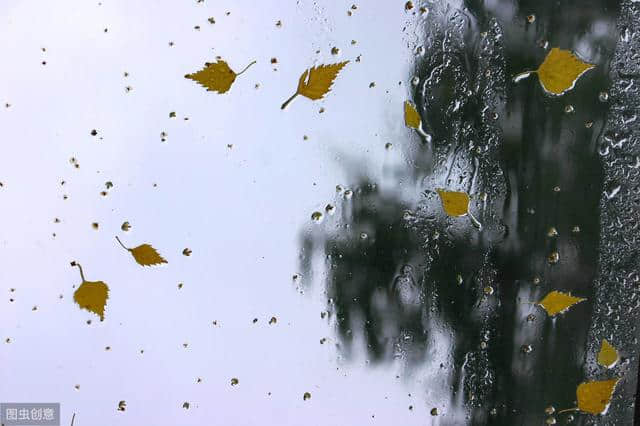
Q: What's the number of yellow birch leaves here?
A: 10